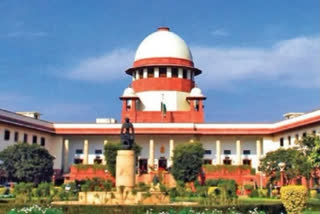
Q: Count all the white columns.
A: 9